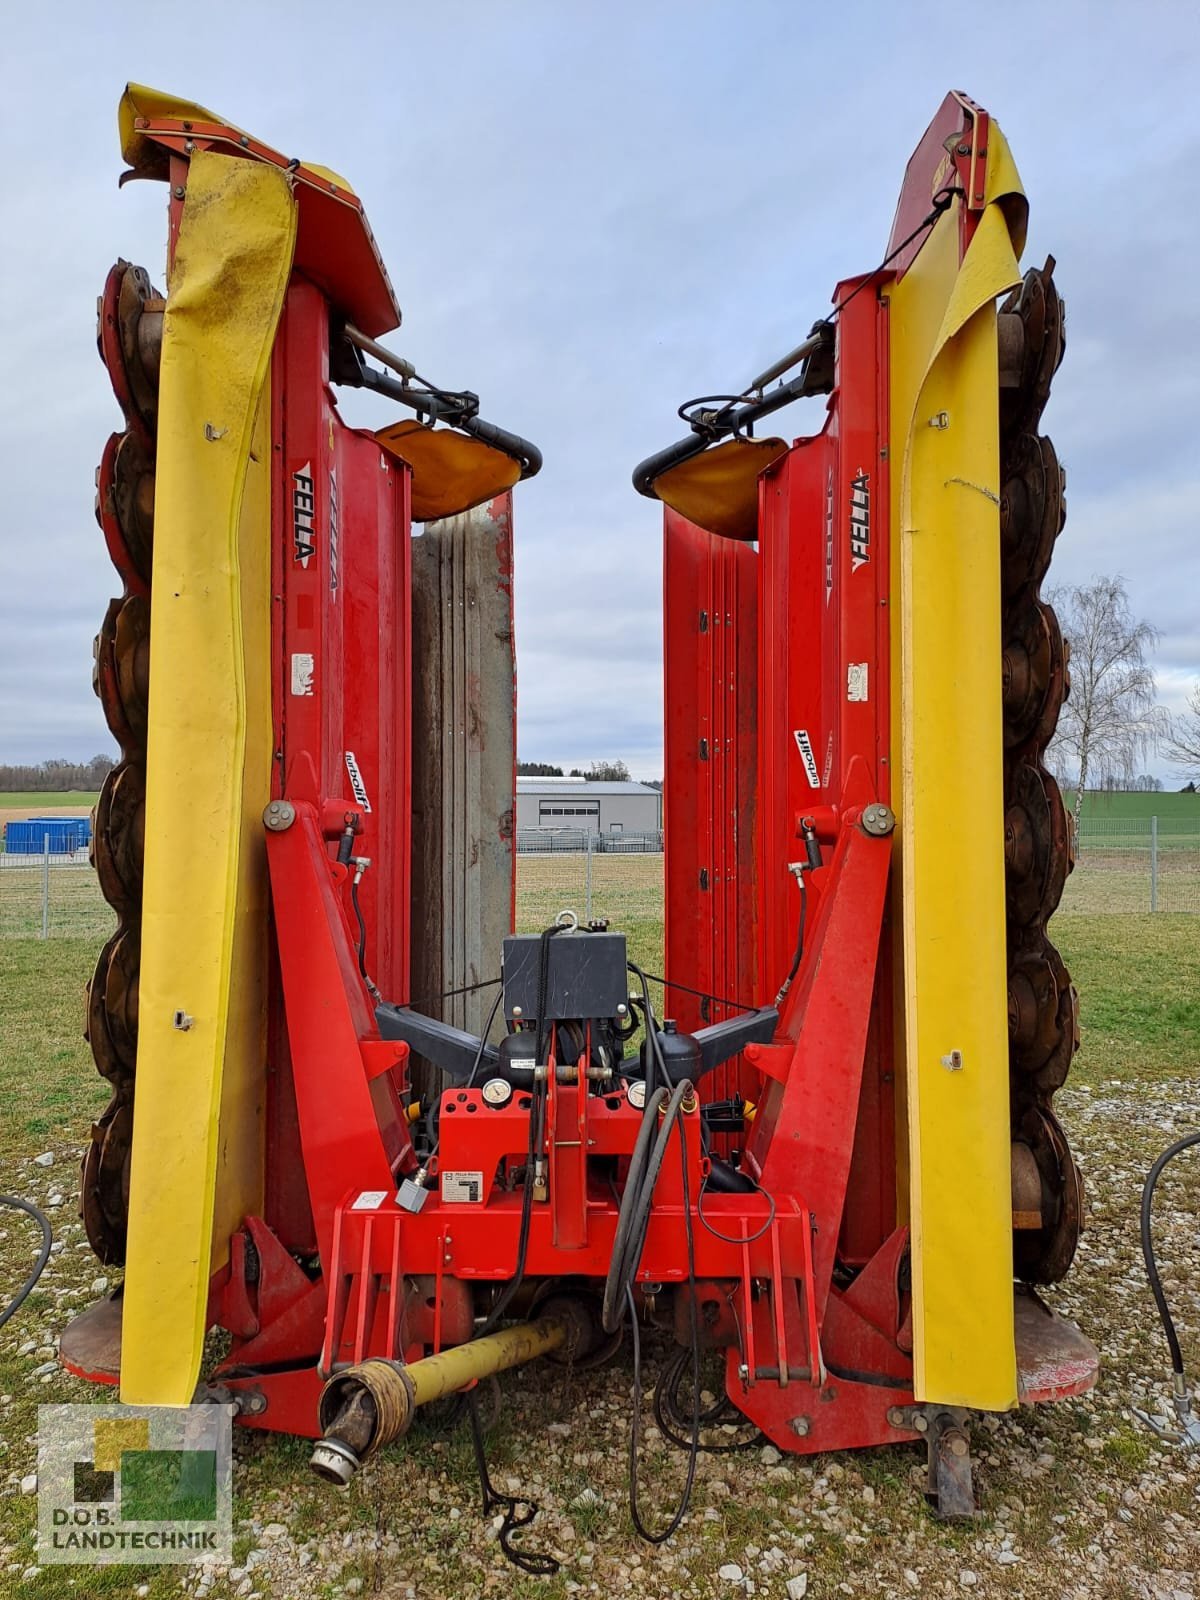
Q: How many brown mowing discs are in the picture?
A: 12